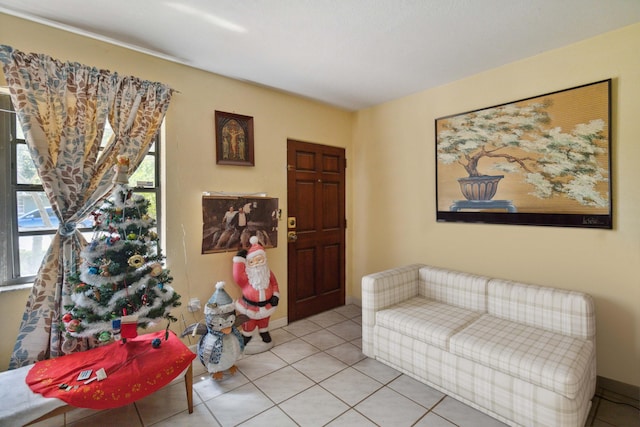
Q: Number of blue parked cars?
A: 1